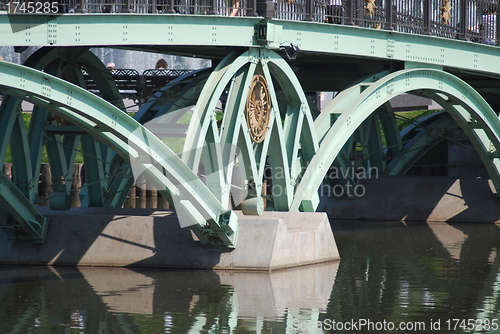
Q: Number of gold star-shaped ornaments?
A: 2